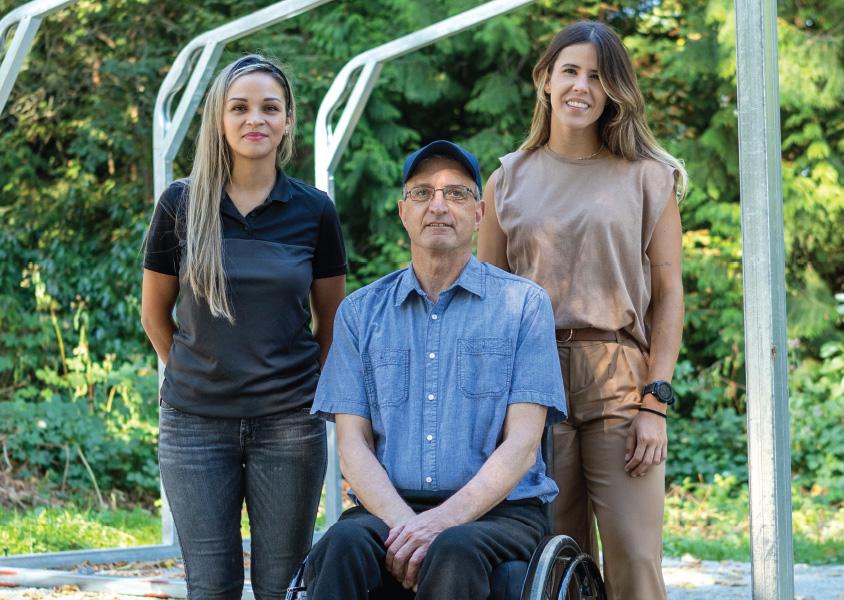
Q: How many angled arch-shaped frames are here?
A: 3